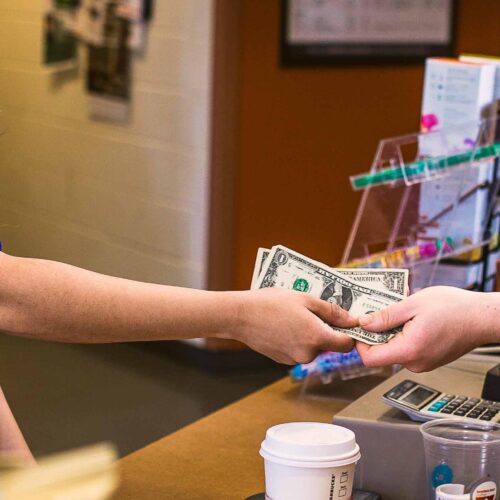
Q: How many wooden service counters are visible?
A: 1